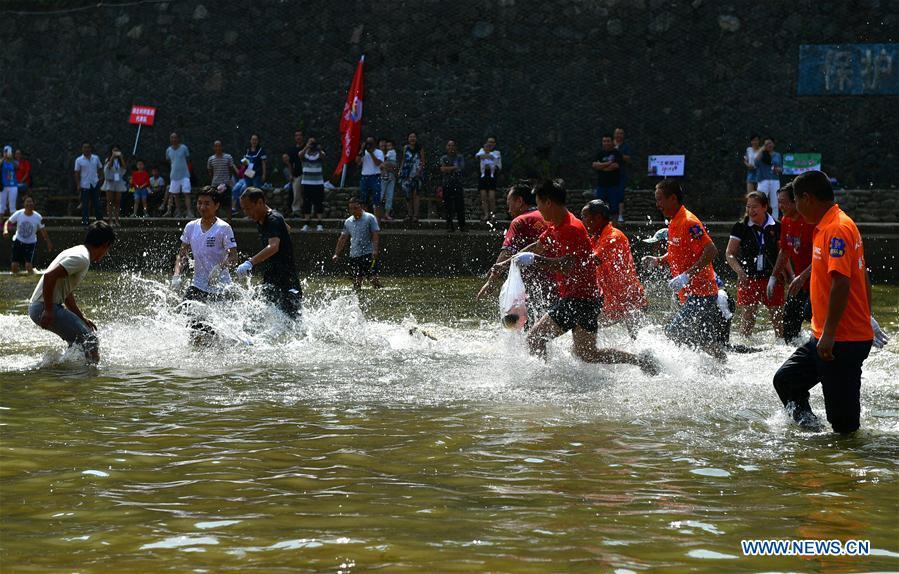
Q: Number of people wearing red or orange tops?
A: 8